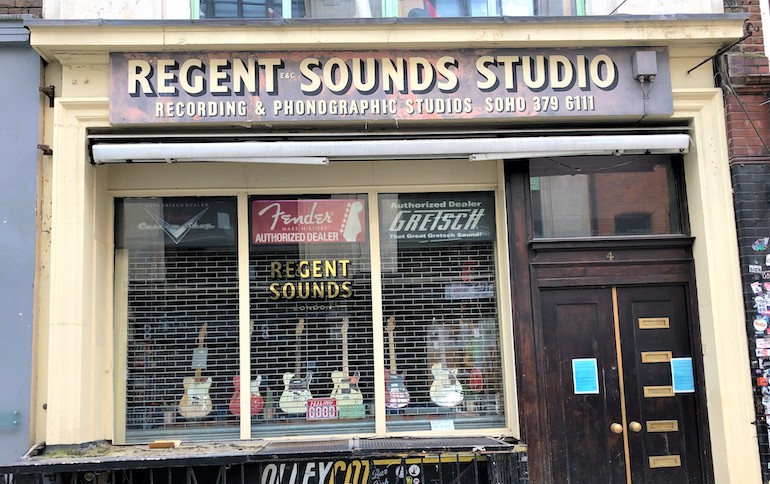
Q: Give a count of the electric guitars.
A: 6